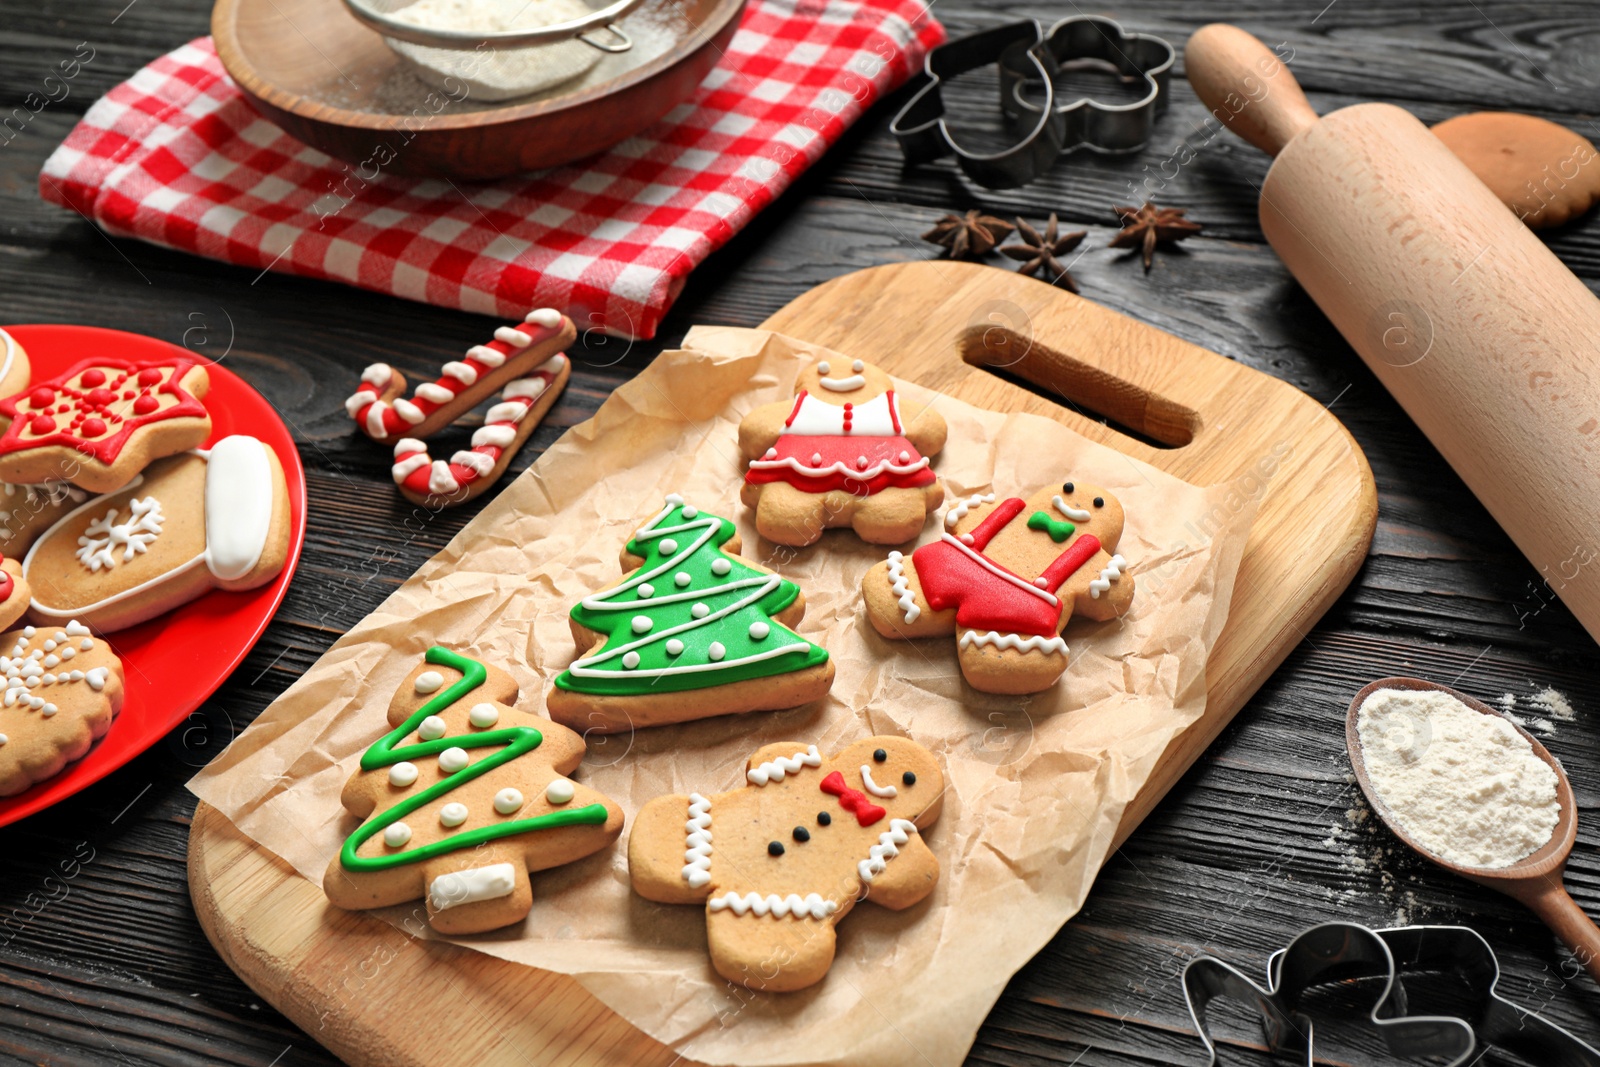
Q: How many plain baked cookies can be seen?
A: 1